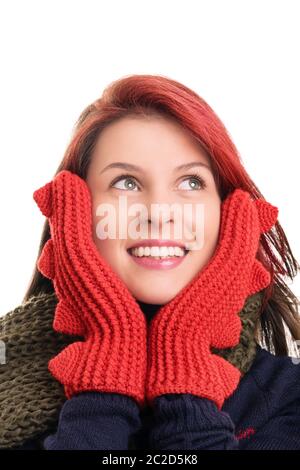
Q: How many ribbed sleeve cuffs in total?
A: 2